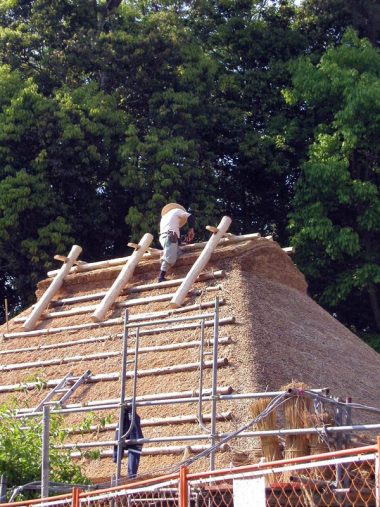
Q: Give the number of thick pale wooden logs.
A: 3